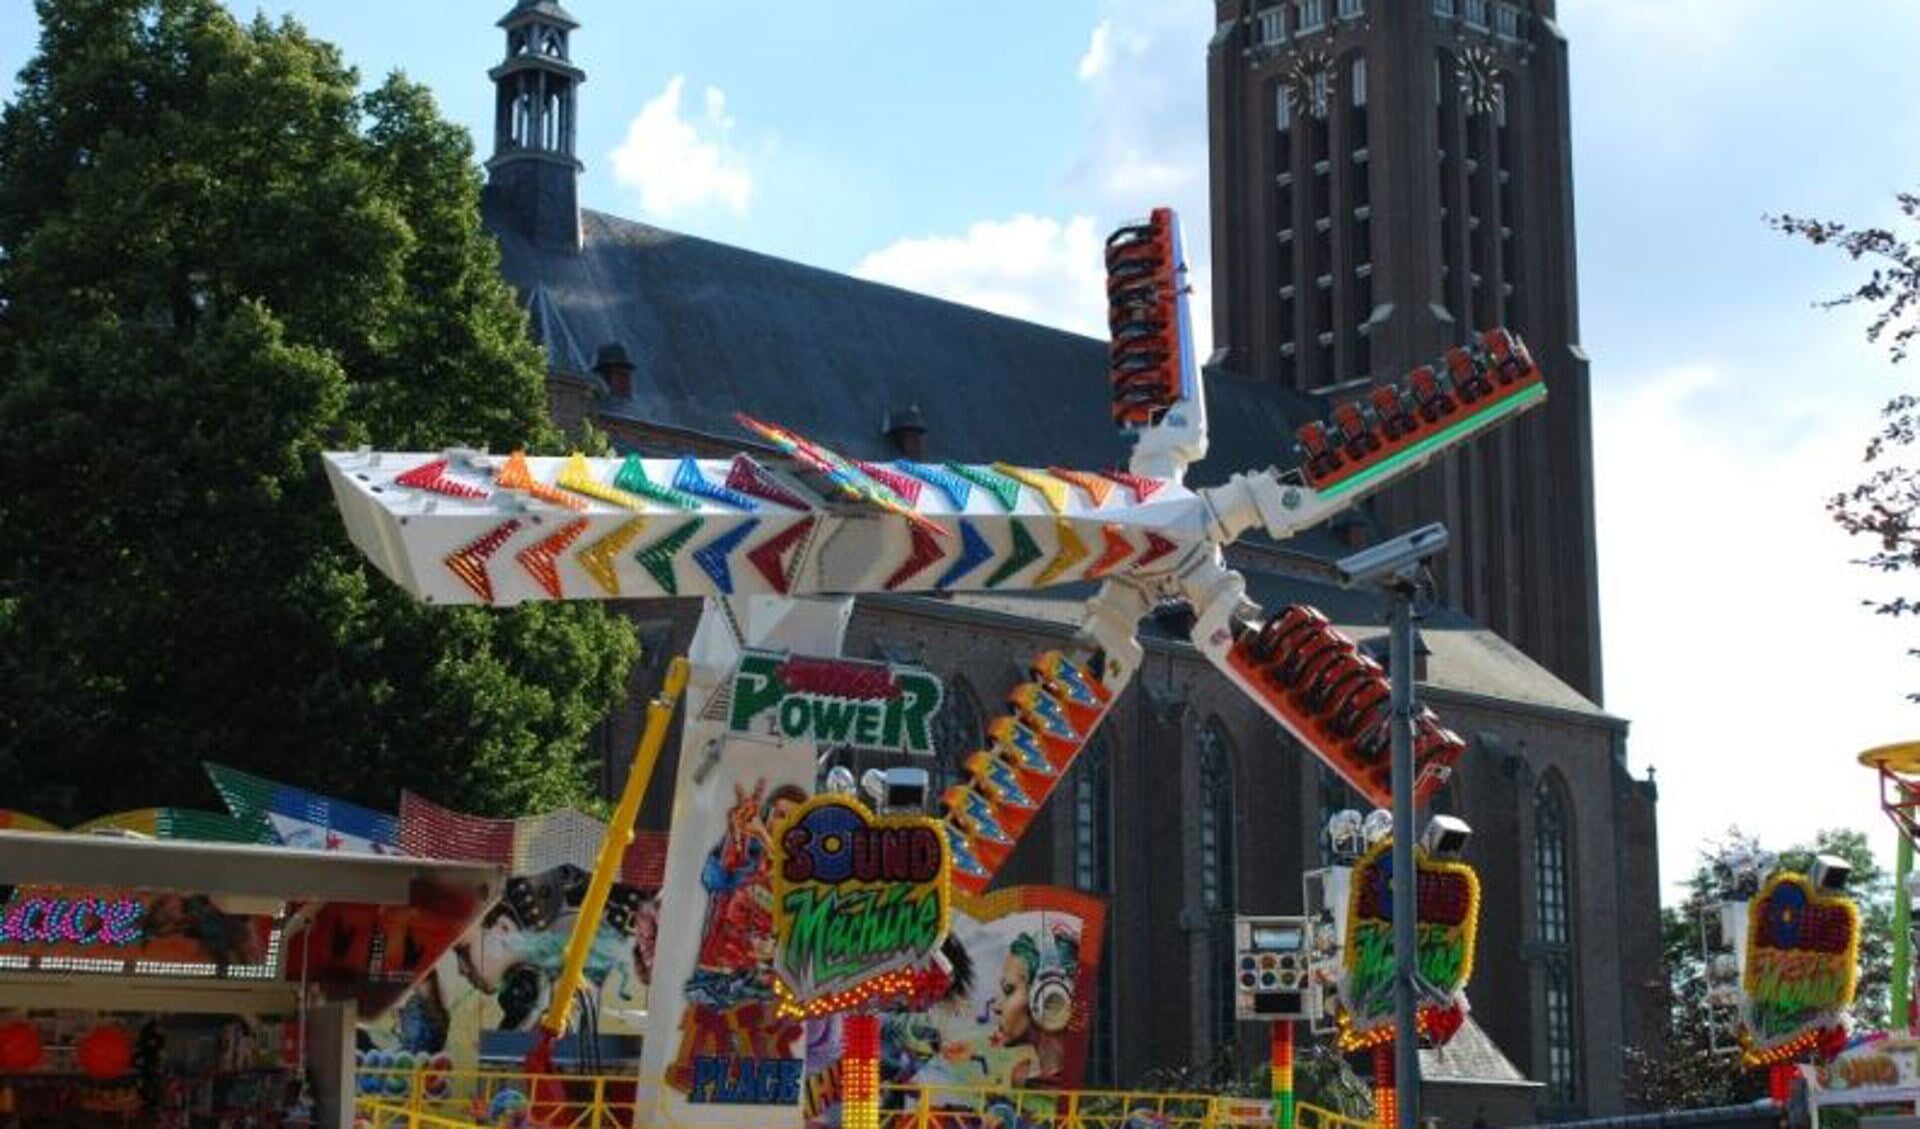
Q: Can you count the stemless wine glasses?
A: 0